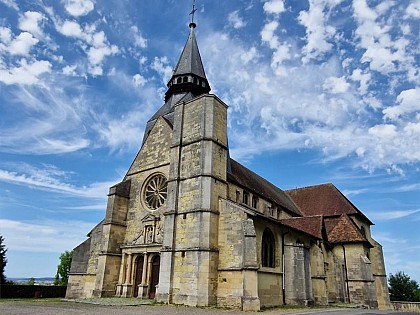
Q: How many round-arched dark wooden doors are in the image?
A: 2